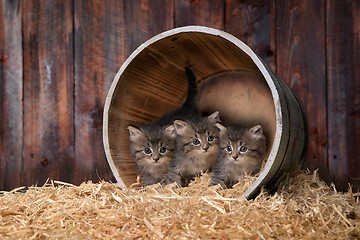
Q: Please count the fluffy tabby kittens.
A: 3